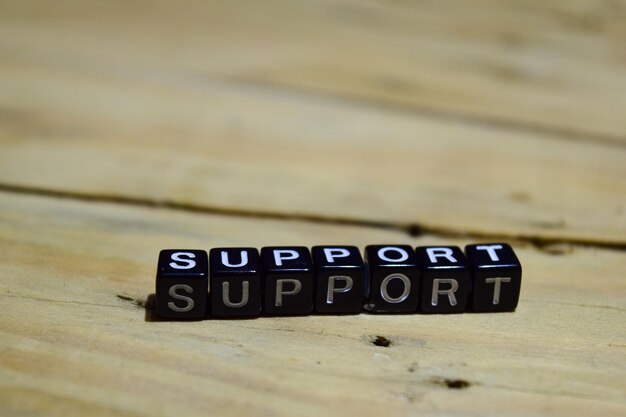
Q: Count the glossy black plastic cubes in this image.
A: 7